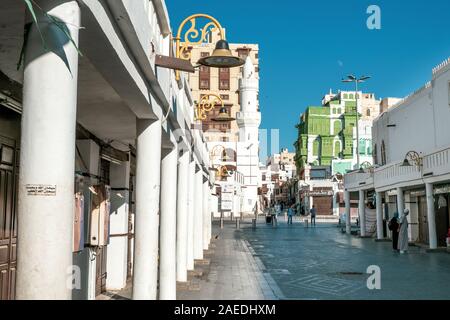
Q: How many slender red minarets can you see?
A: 0